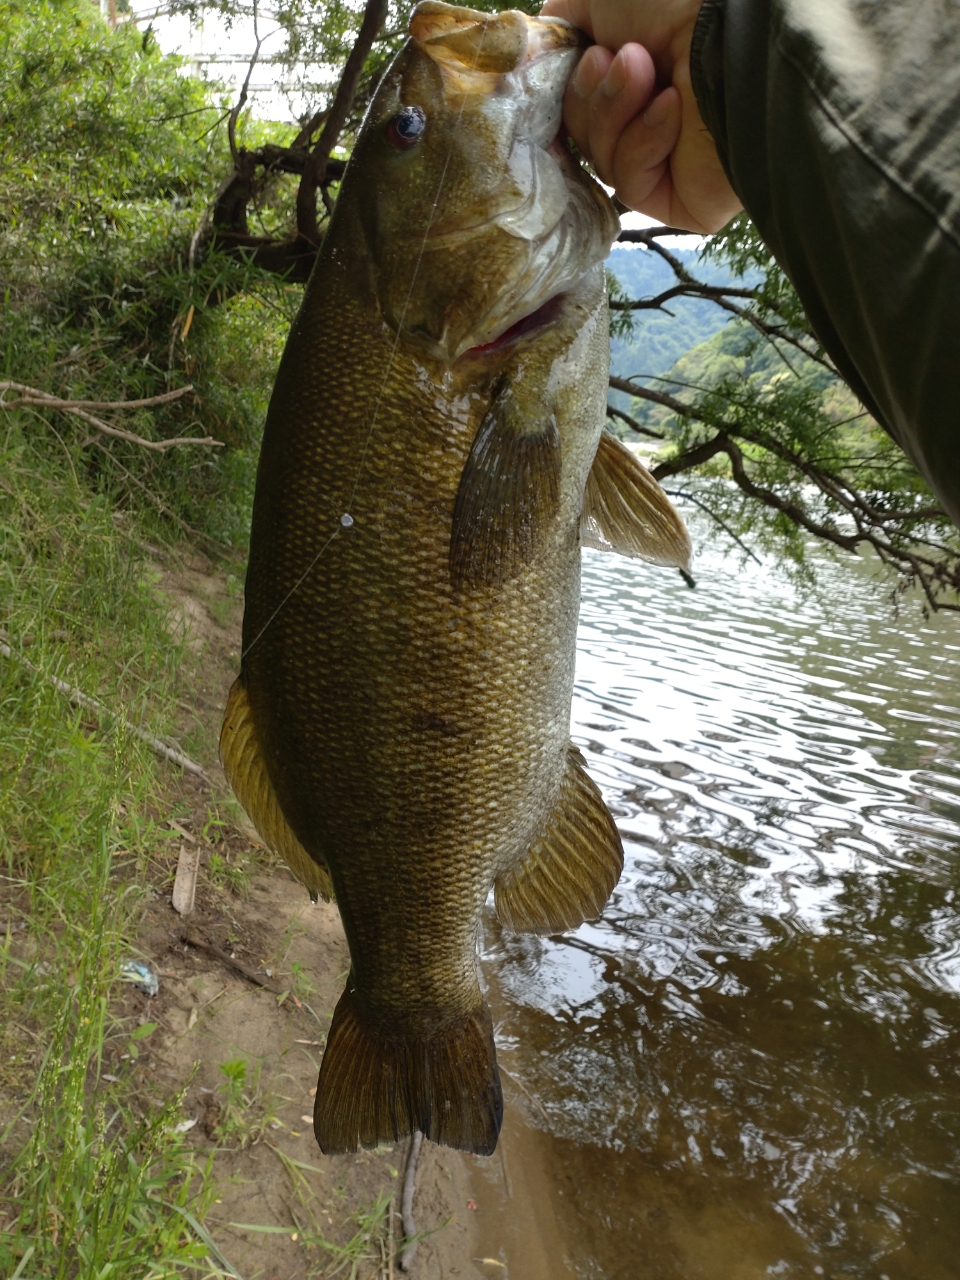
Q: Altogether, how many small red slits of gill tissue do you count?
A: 1